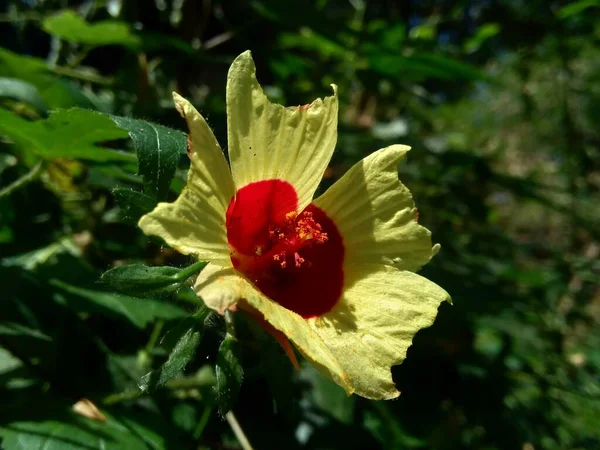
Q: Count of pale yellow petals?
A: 5